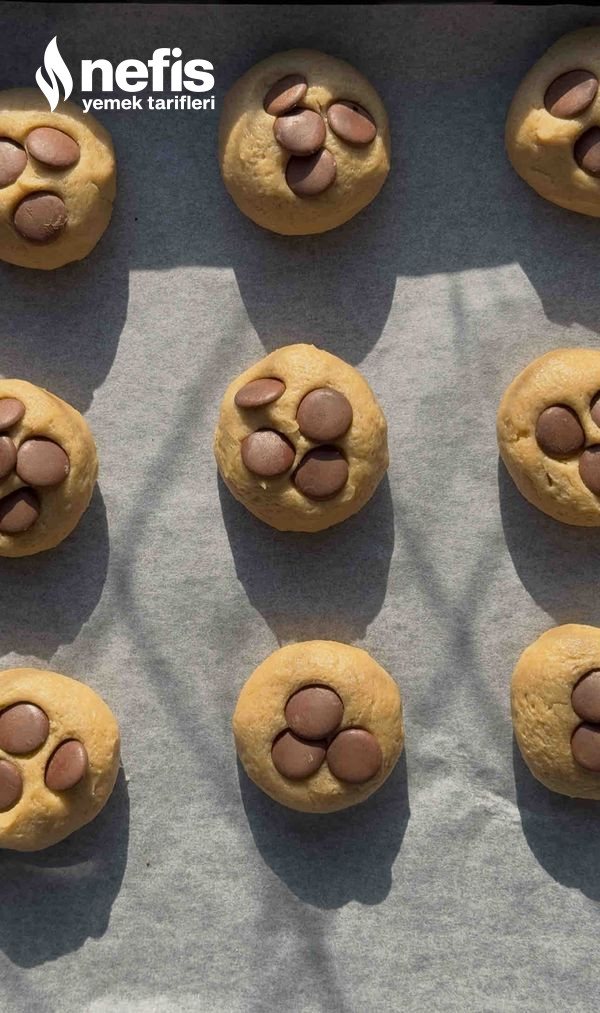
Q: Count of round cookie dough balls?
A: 9